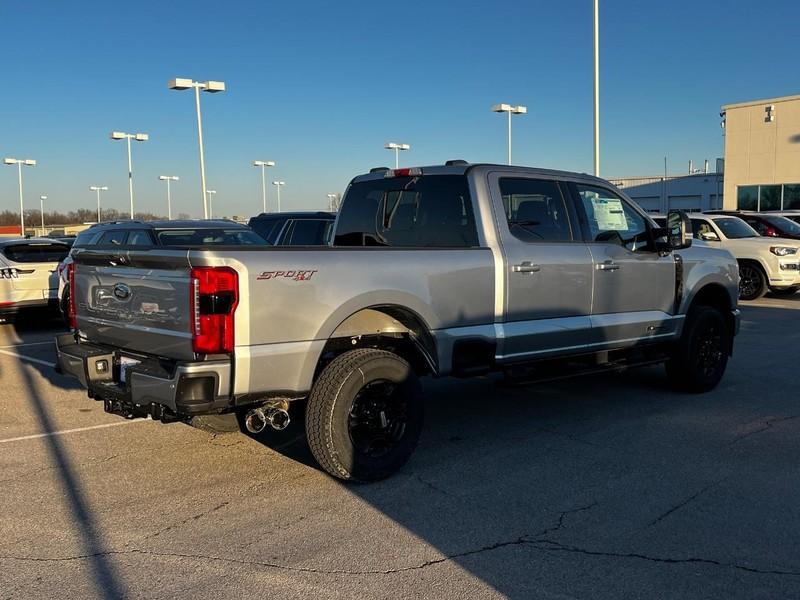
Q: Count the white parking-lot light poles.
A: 13